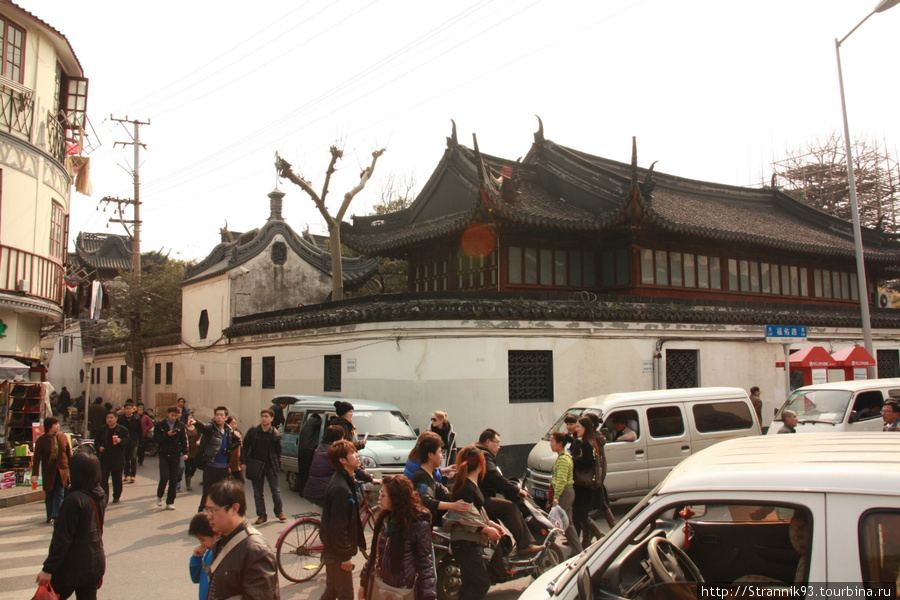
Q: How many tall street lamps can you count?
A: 1